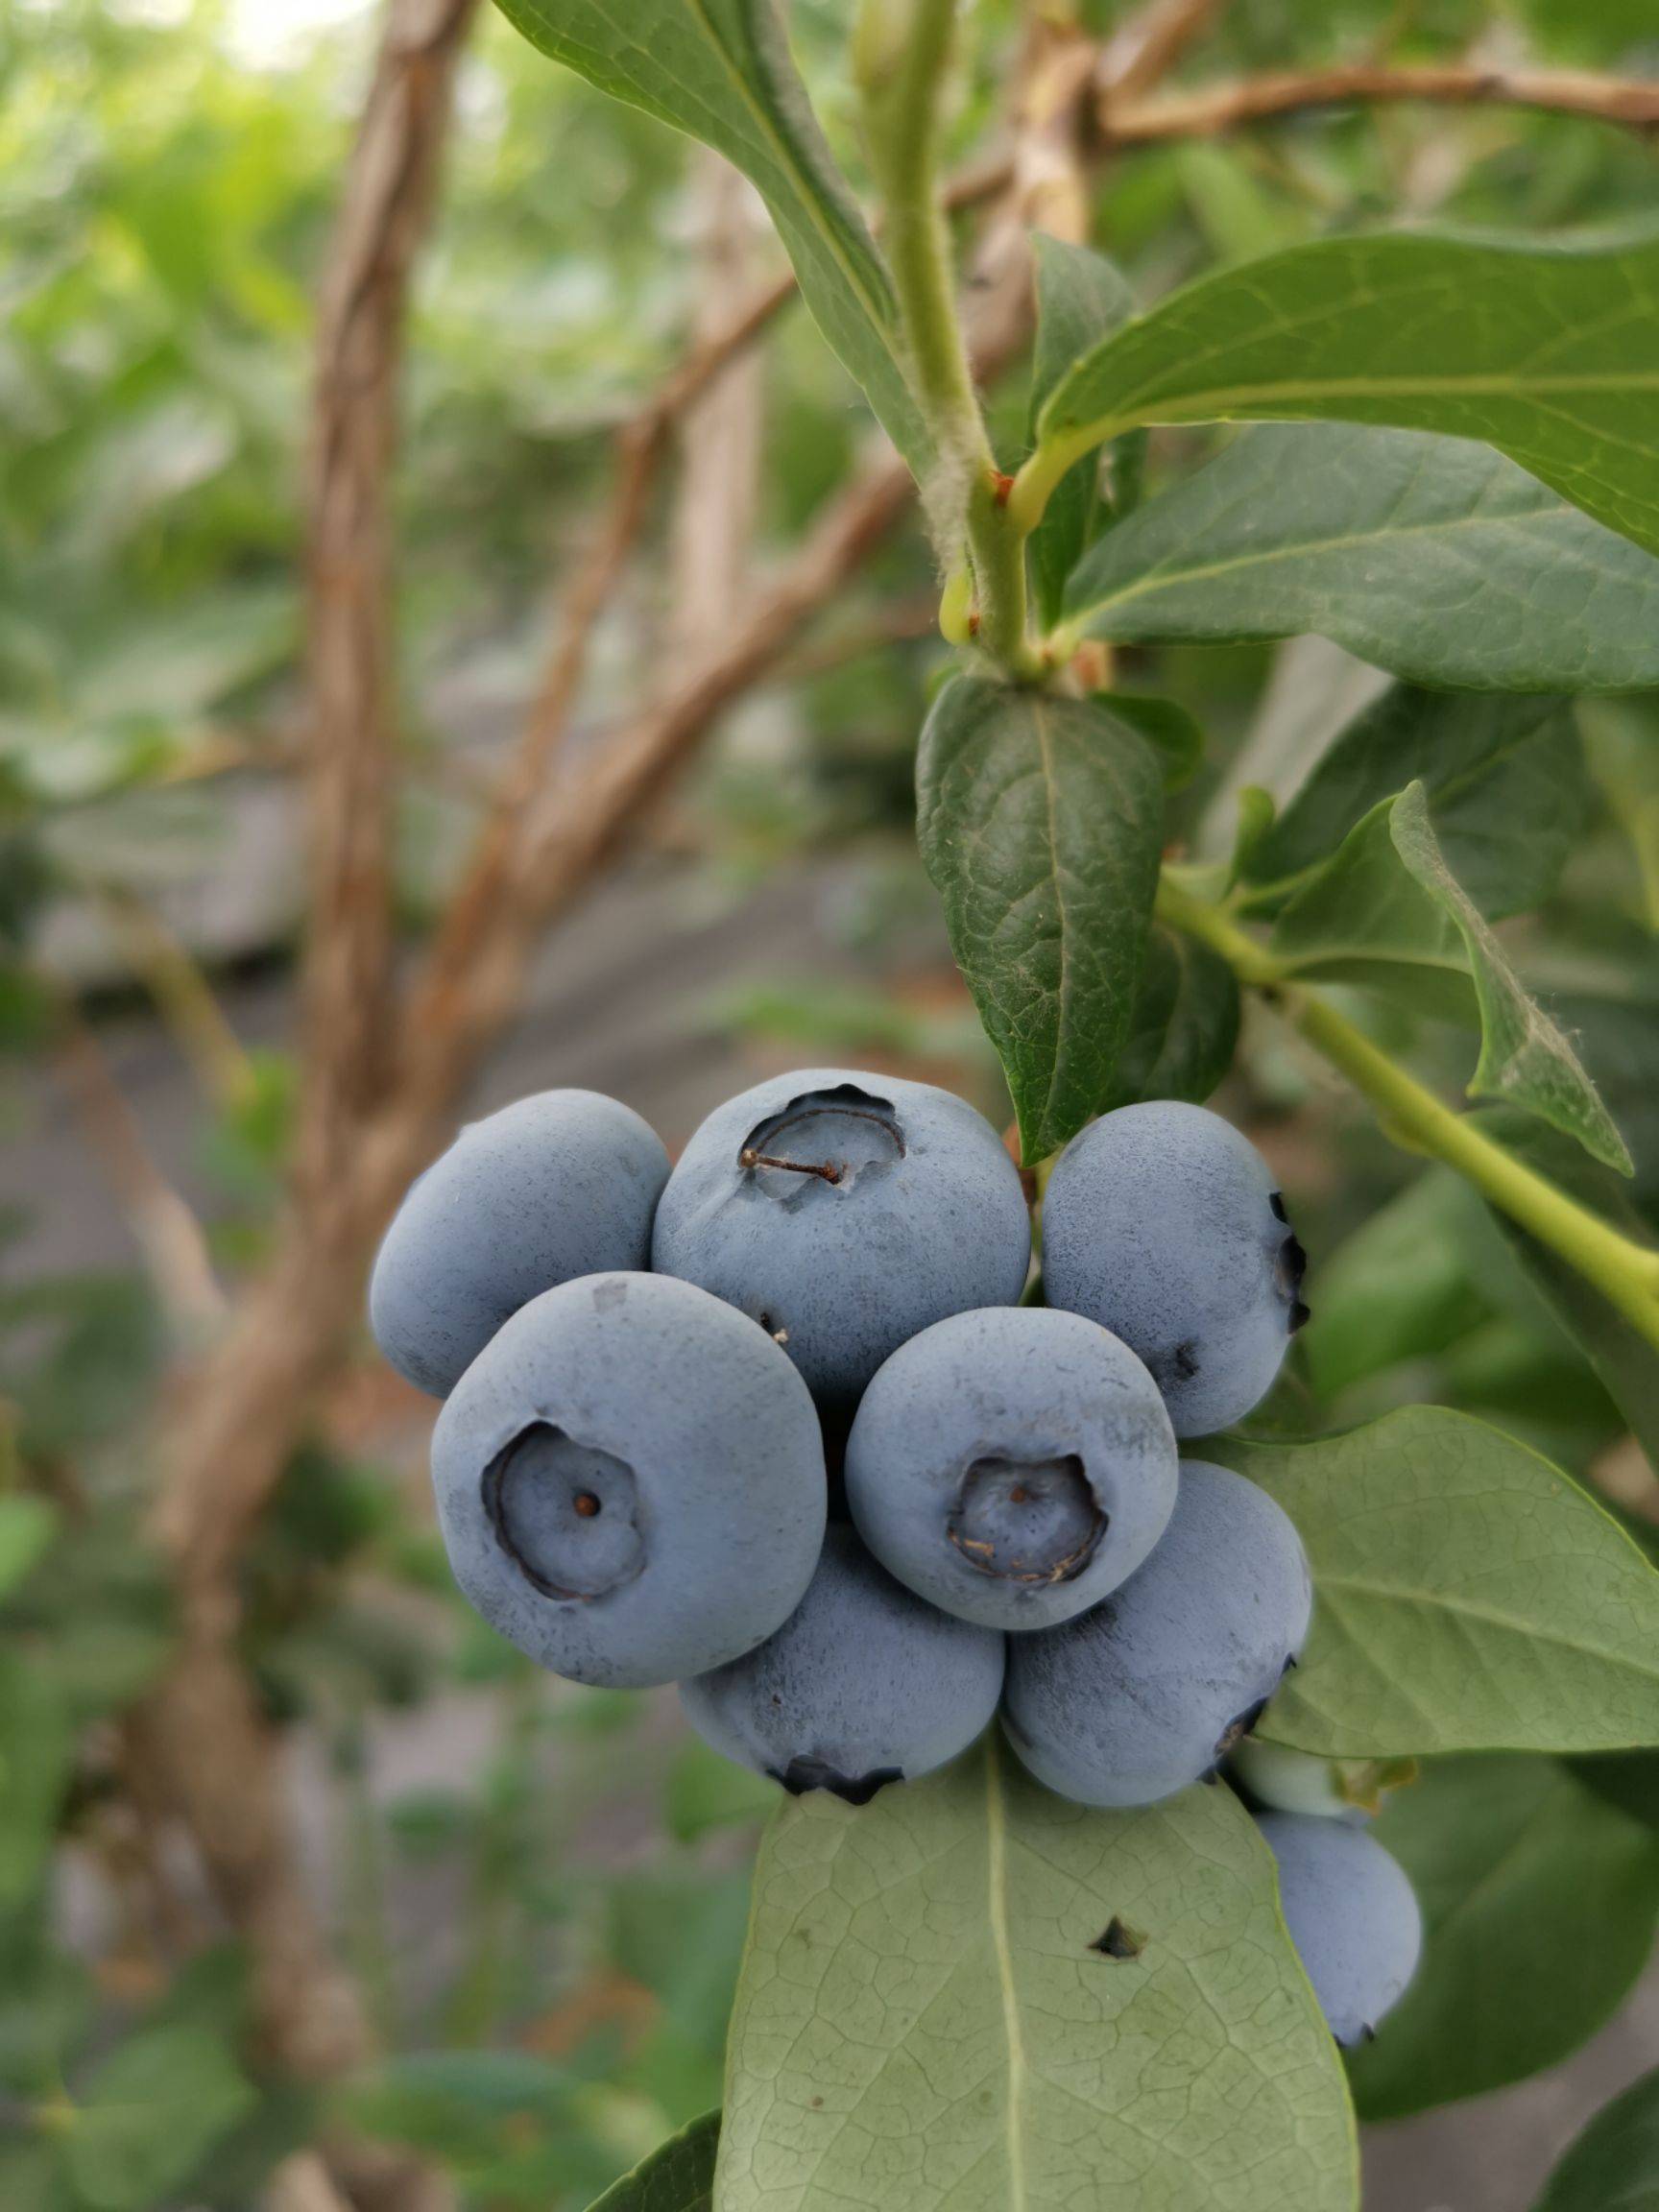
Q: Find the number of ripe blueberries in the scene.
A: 8